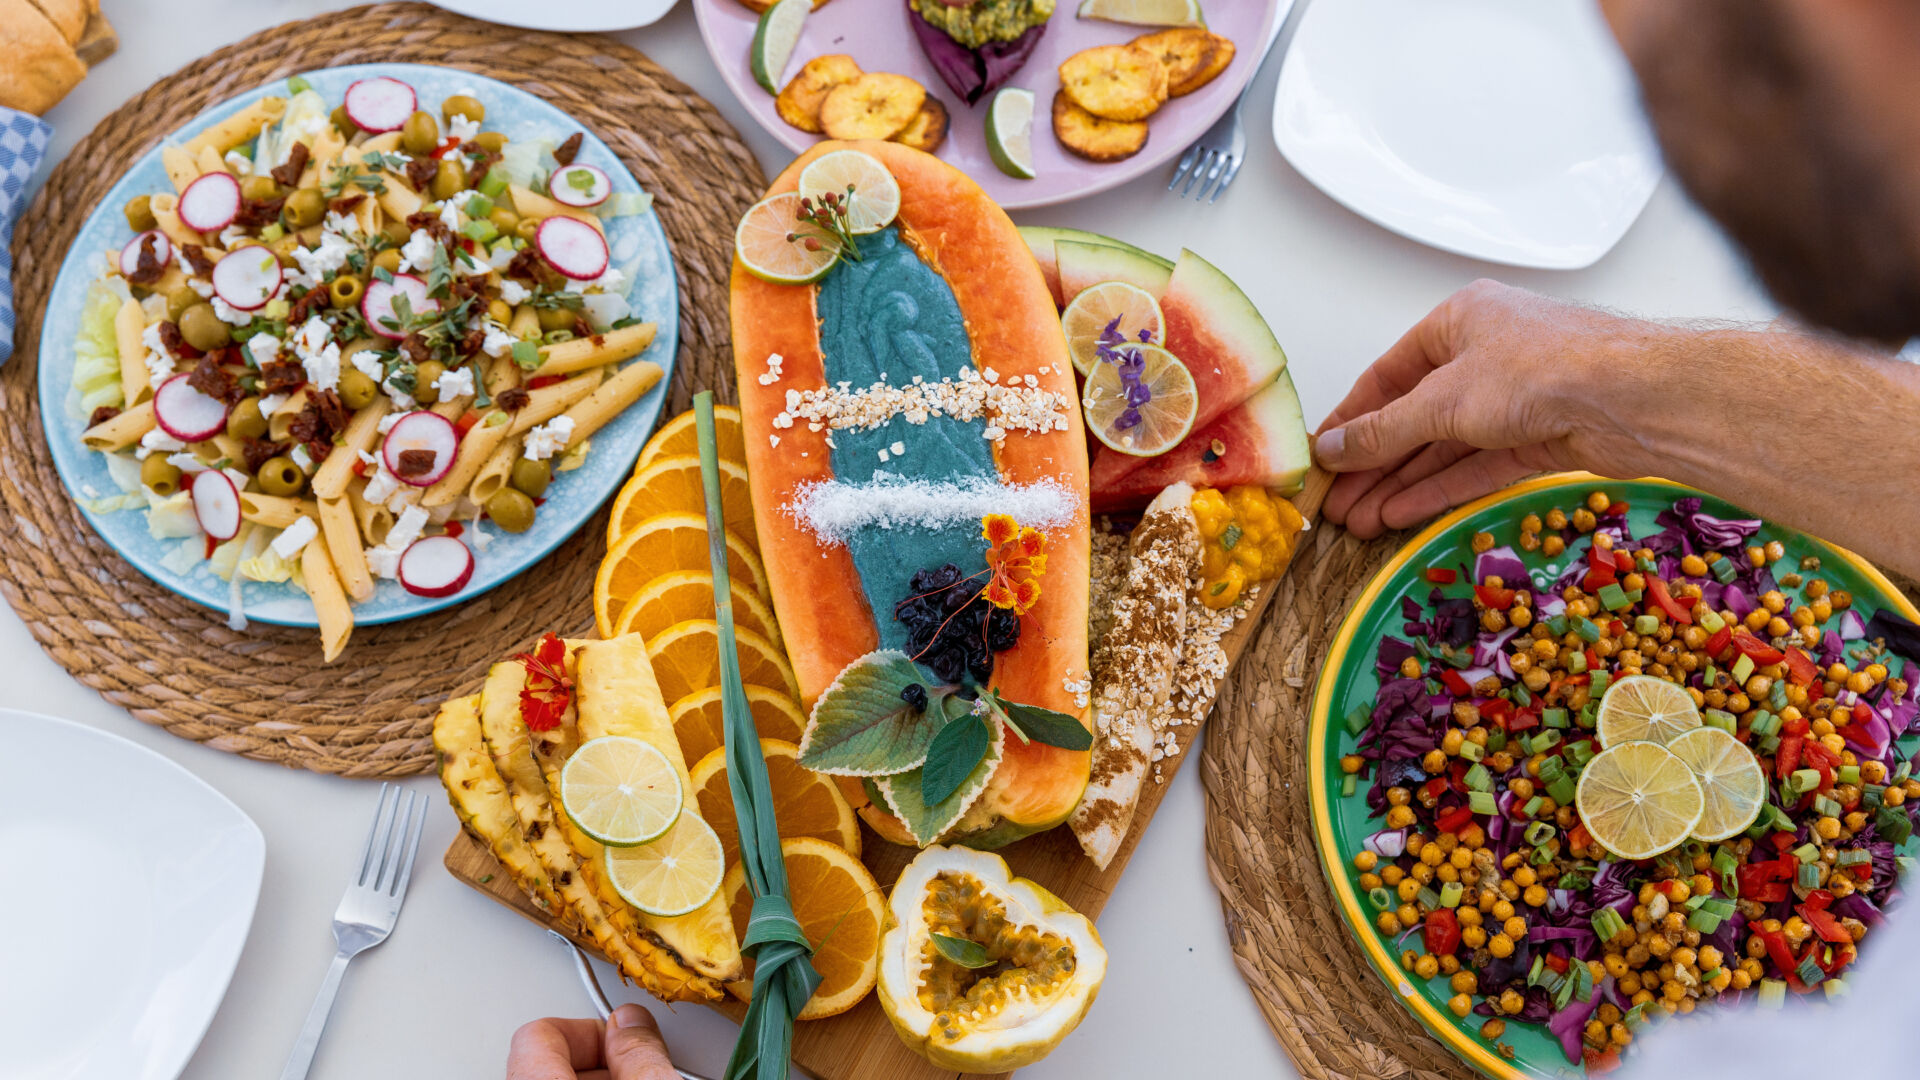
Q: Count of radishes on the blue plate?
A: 11